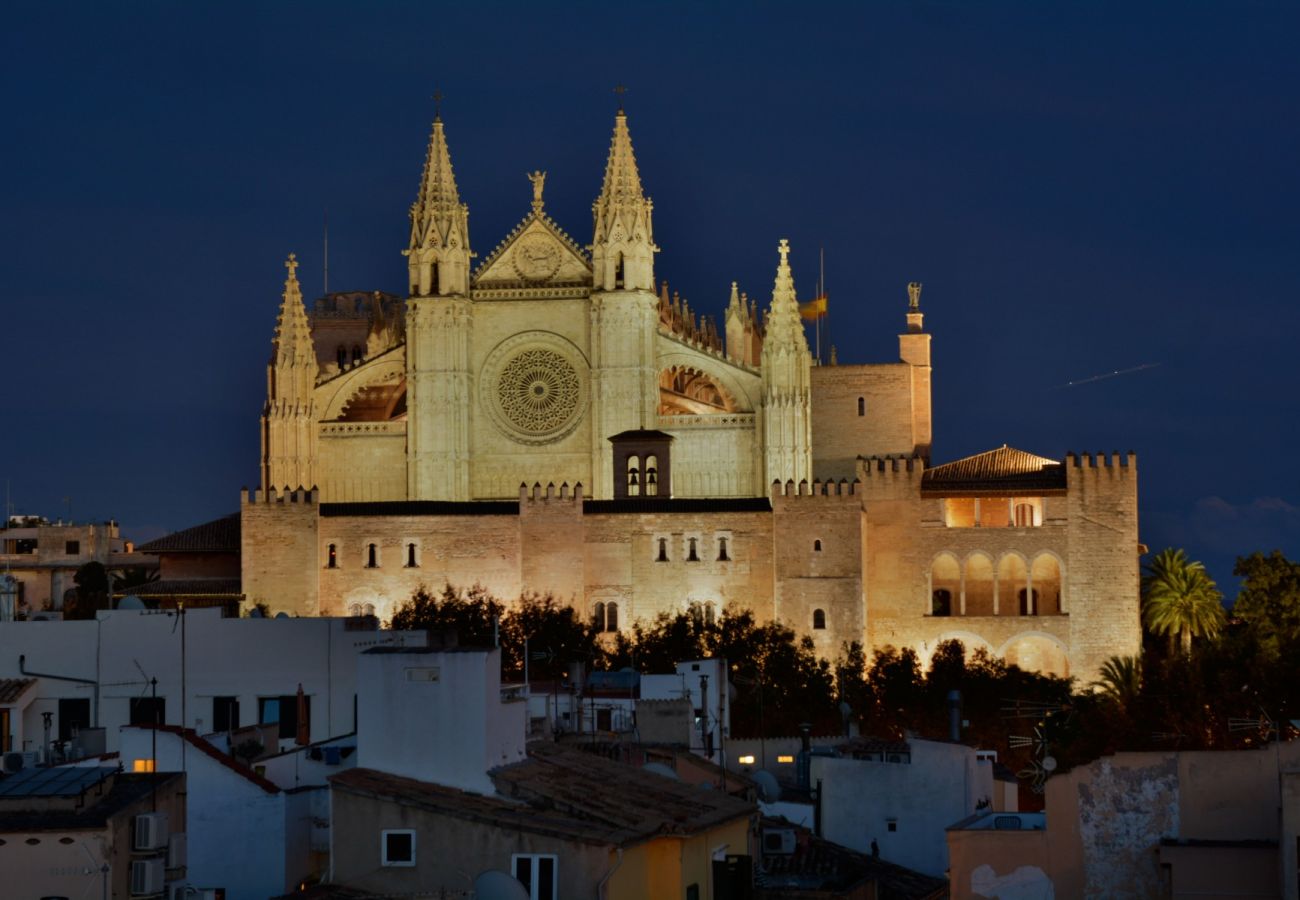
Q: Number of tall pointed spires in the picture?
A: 4